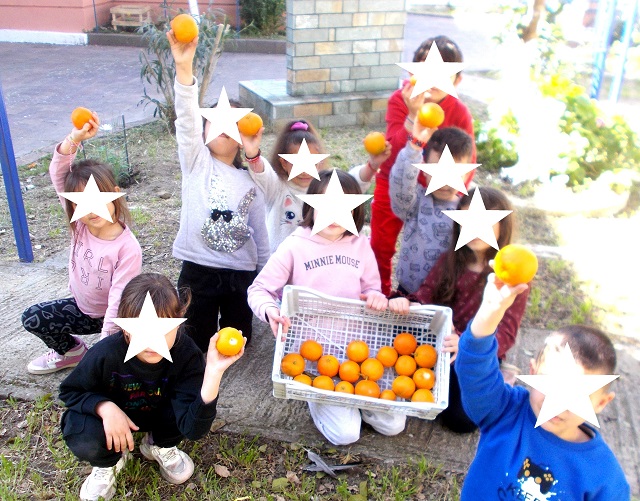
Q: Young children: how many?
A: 9